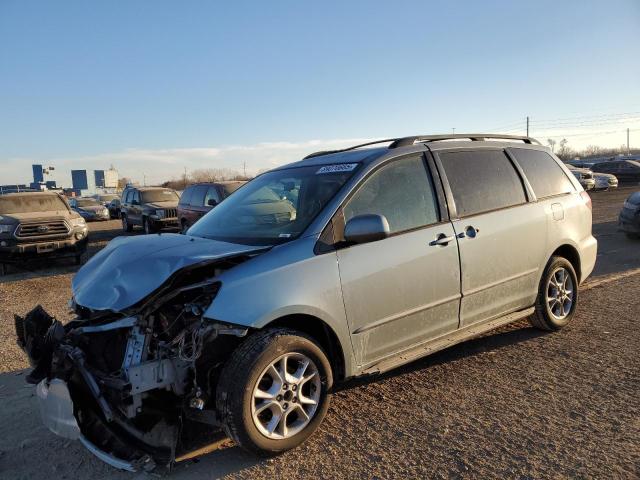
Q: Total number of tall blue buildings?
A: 3